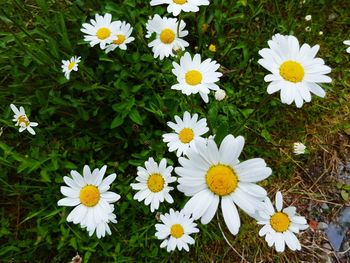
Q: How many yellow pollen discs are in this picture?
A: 14